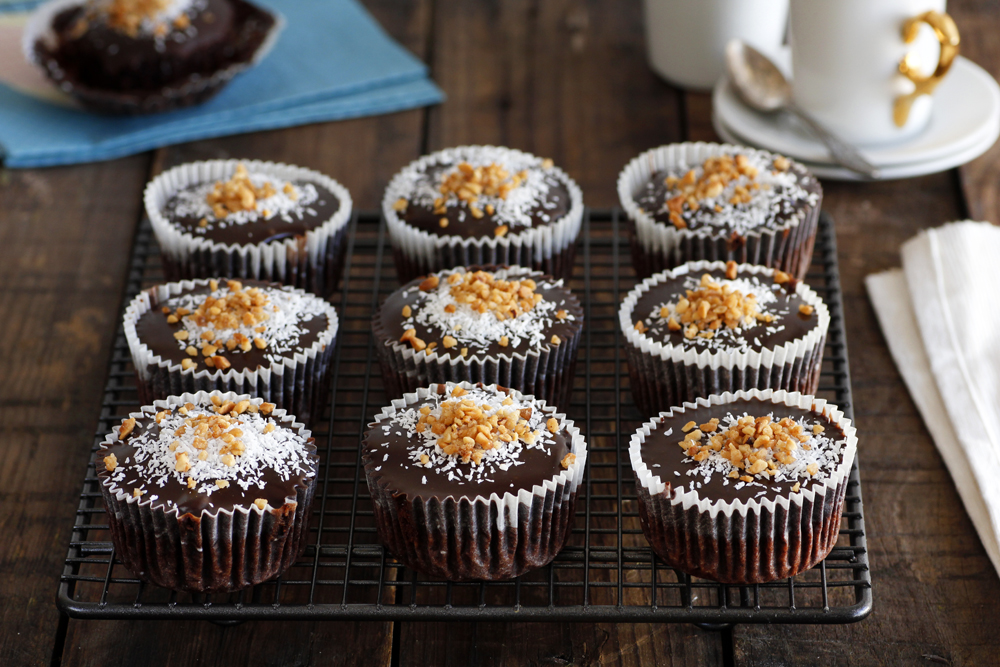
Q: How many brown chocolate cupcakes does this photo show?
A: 10